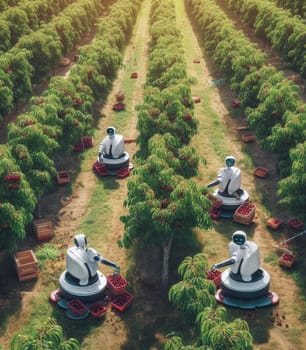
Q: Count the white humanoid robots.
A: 4